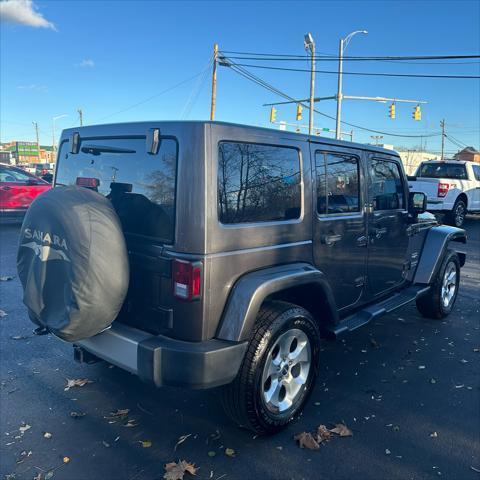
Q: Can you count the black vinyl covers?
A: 1